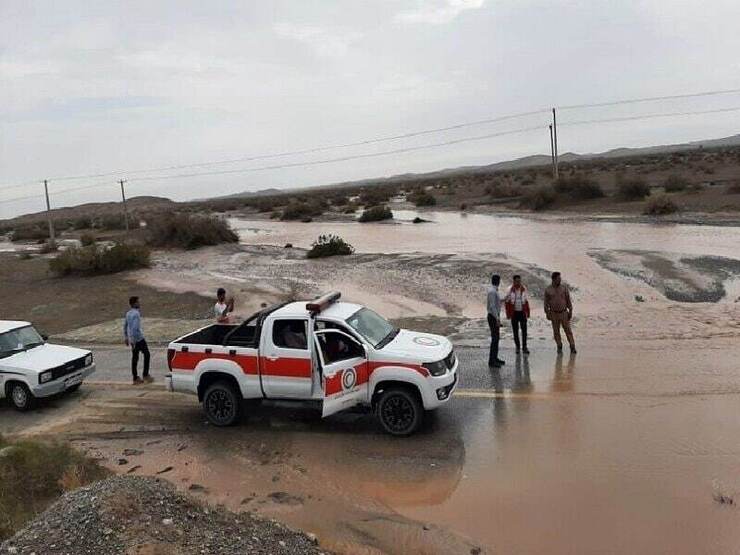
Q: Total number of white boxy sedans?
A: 1